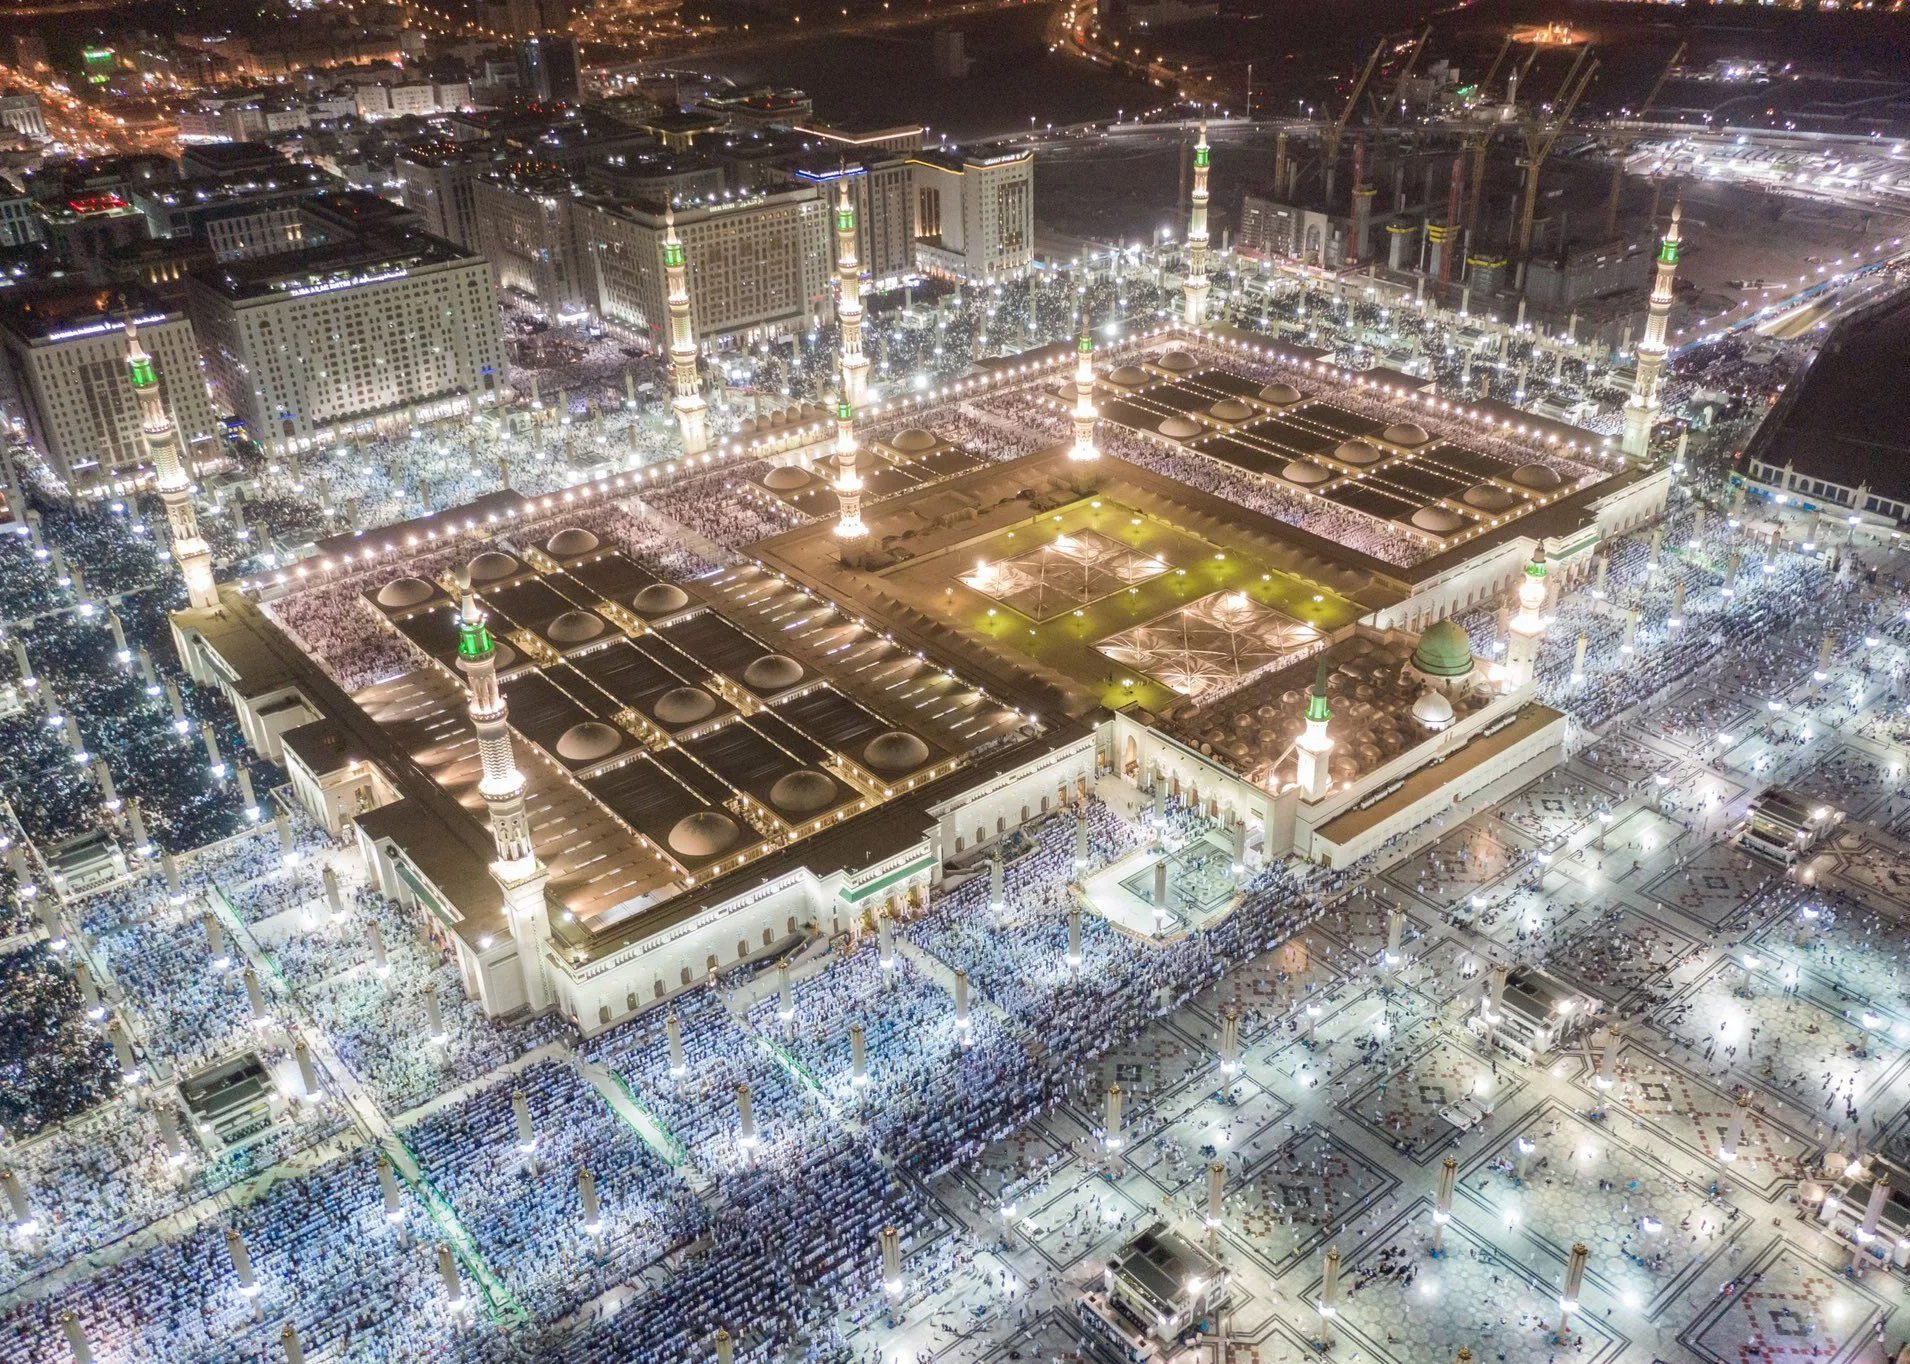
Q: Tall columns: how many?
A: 10